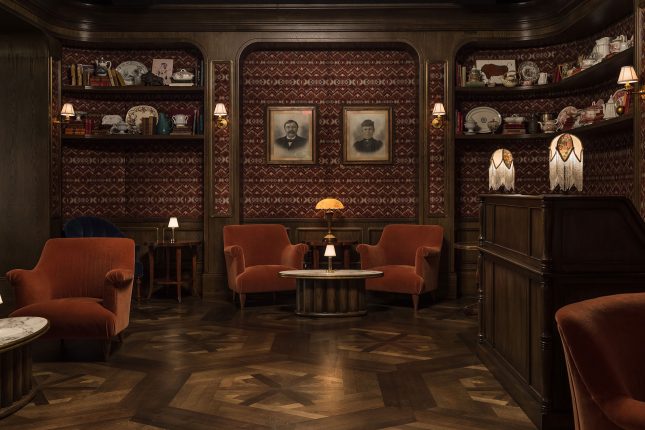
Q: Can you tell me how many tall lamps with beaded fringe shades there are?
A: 2